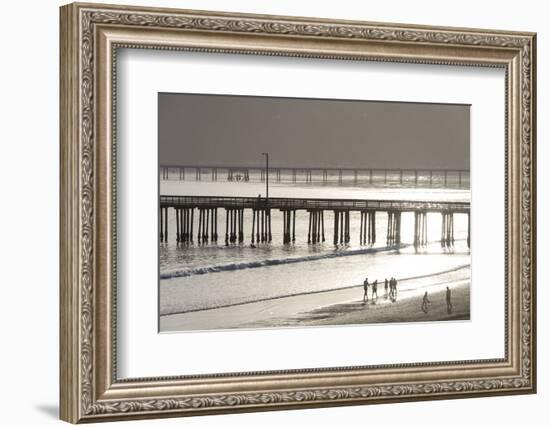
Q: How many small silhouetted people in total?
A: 7